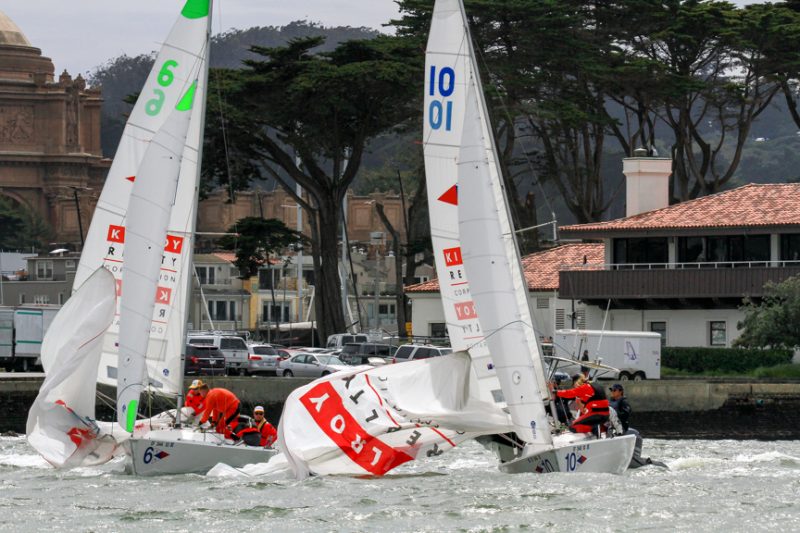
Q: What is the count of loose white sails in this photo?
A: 2